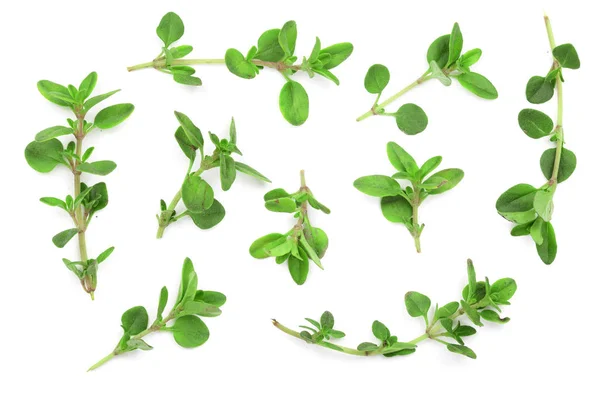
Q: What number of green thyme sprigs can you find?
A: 9